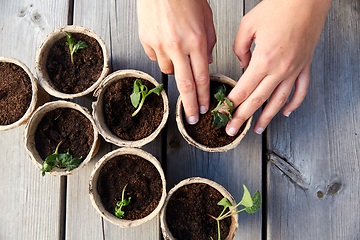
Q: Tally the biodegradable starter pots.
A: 7